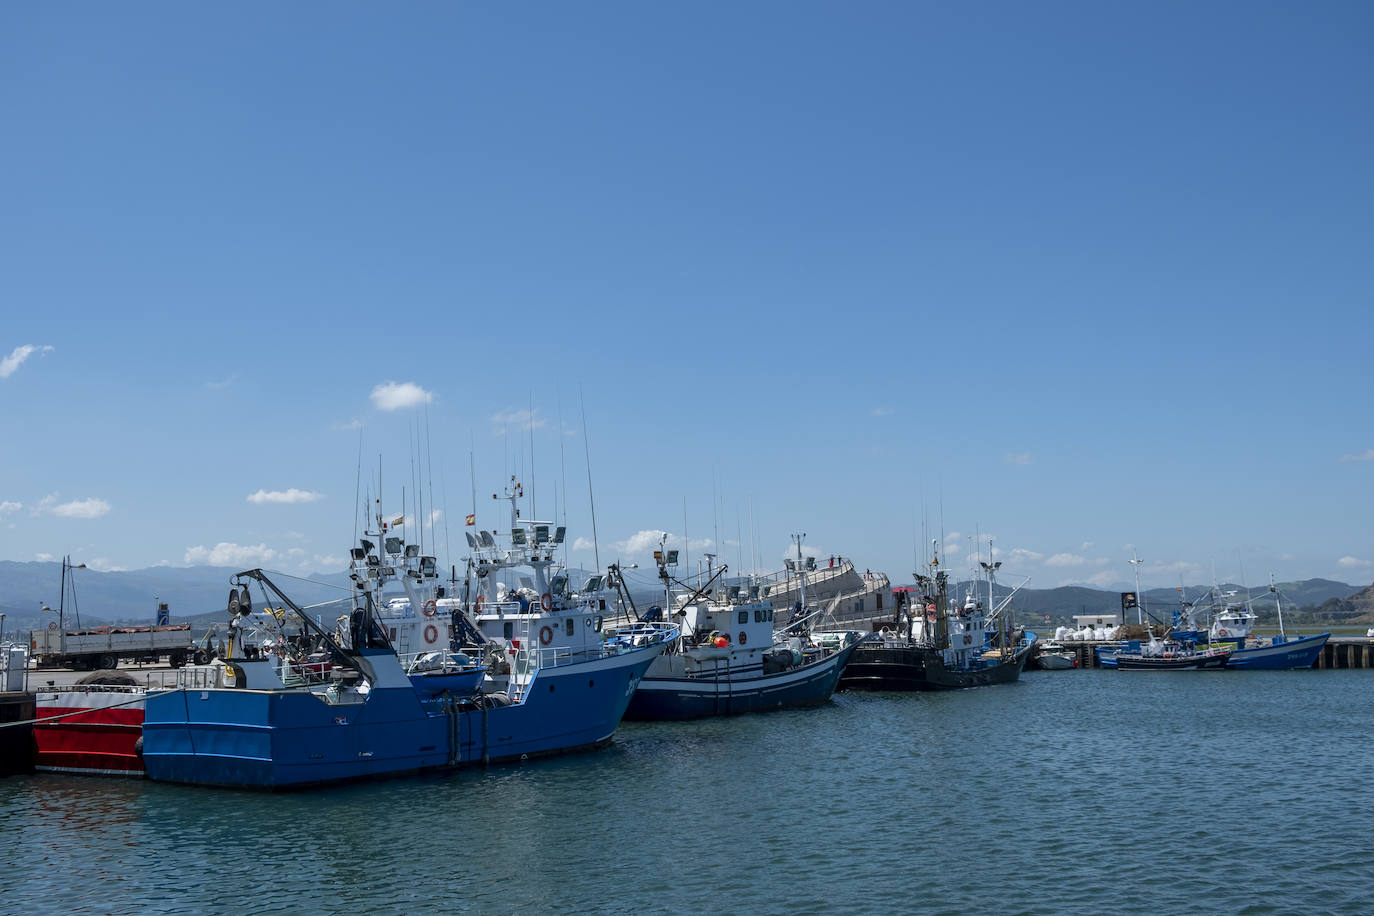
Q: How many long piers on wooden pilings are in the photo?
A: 1